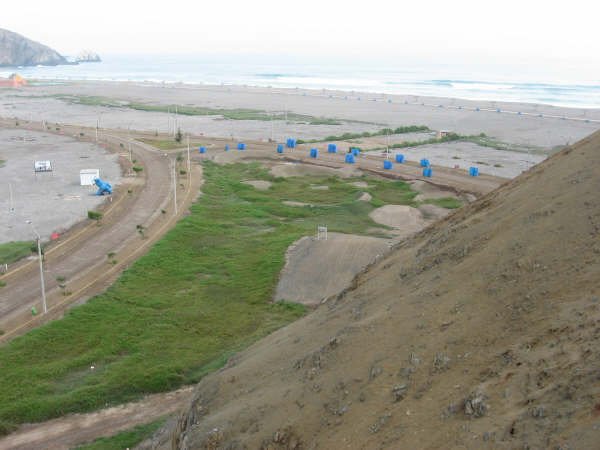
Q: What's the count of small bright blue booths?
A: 14